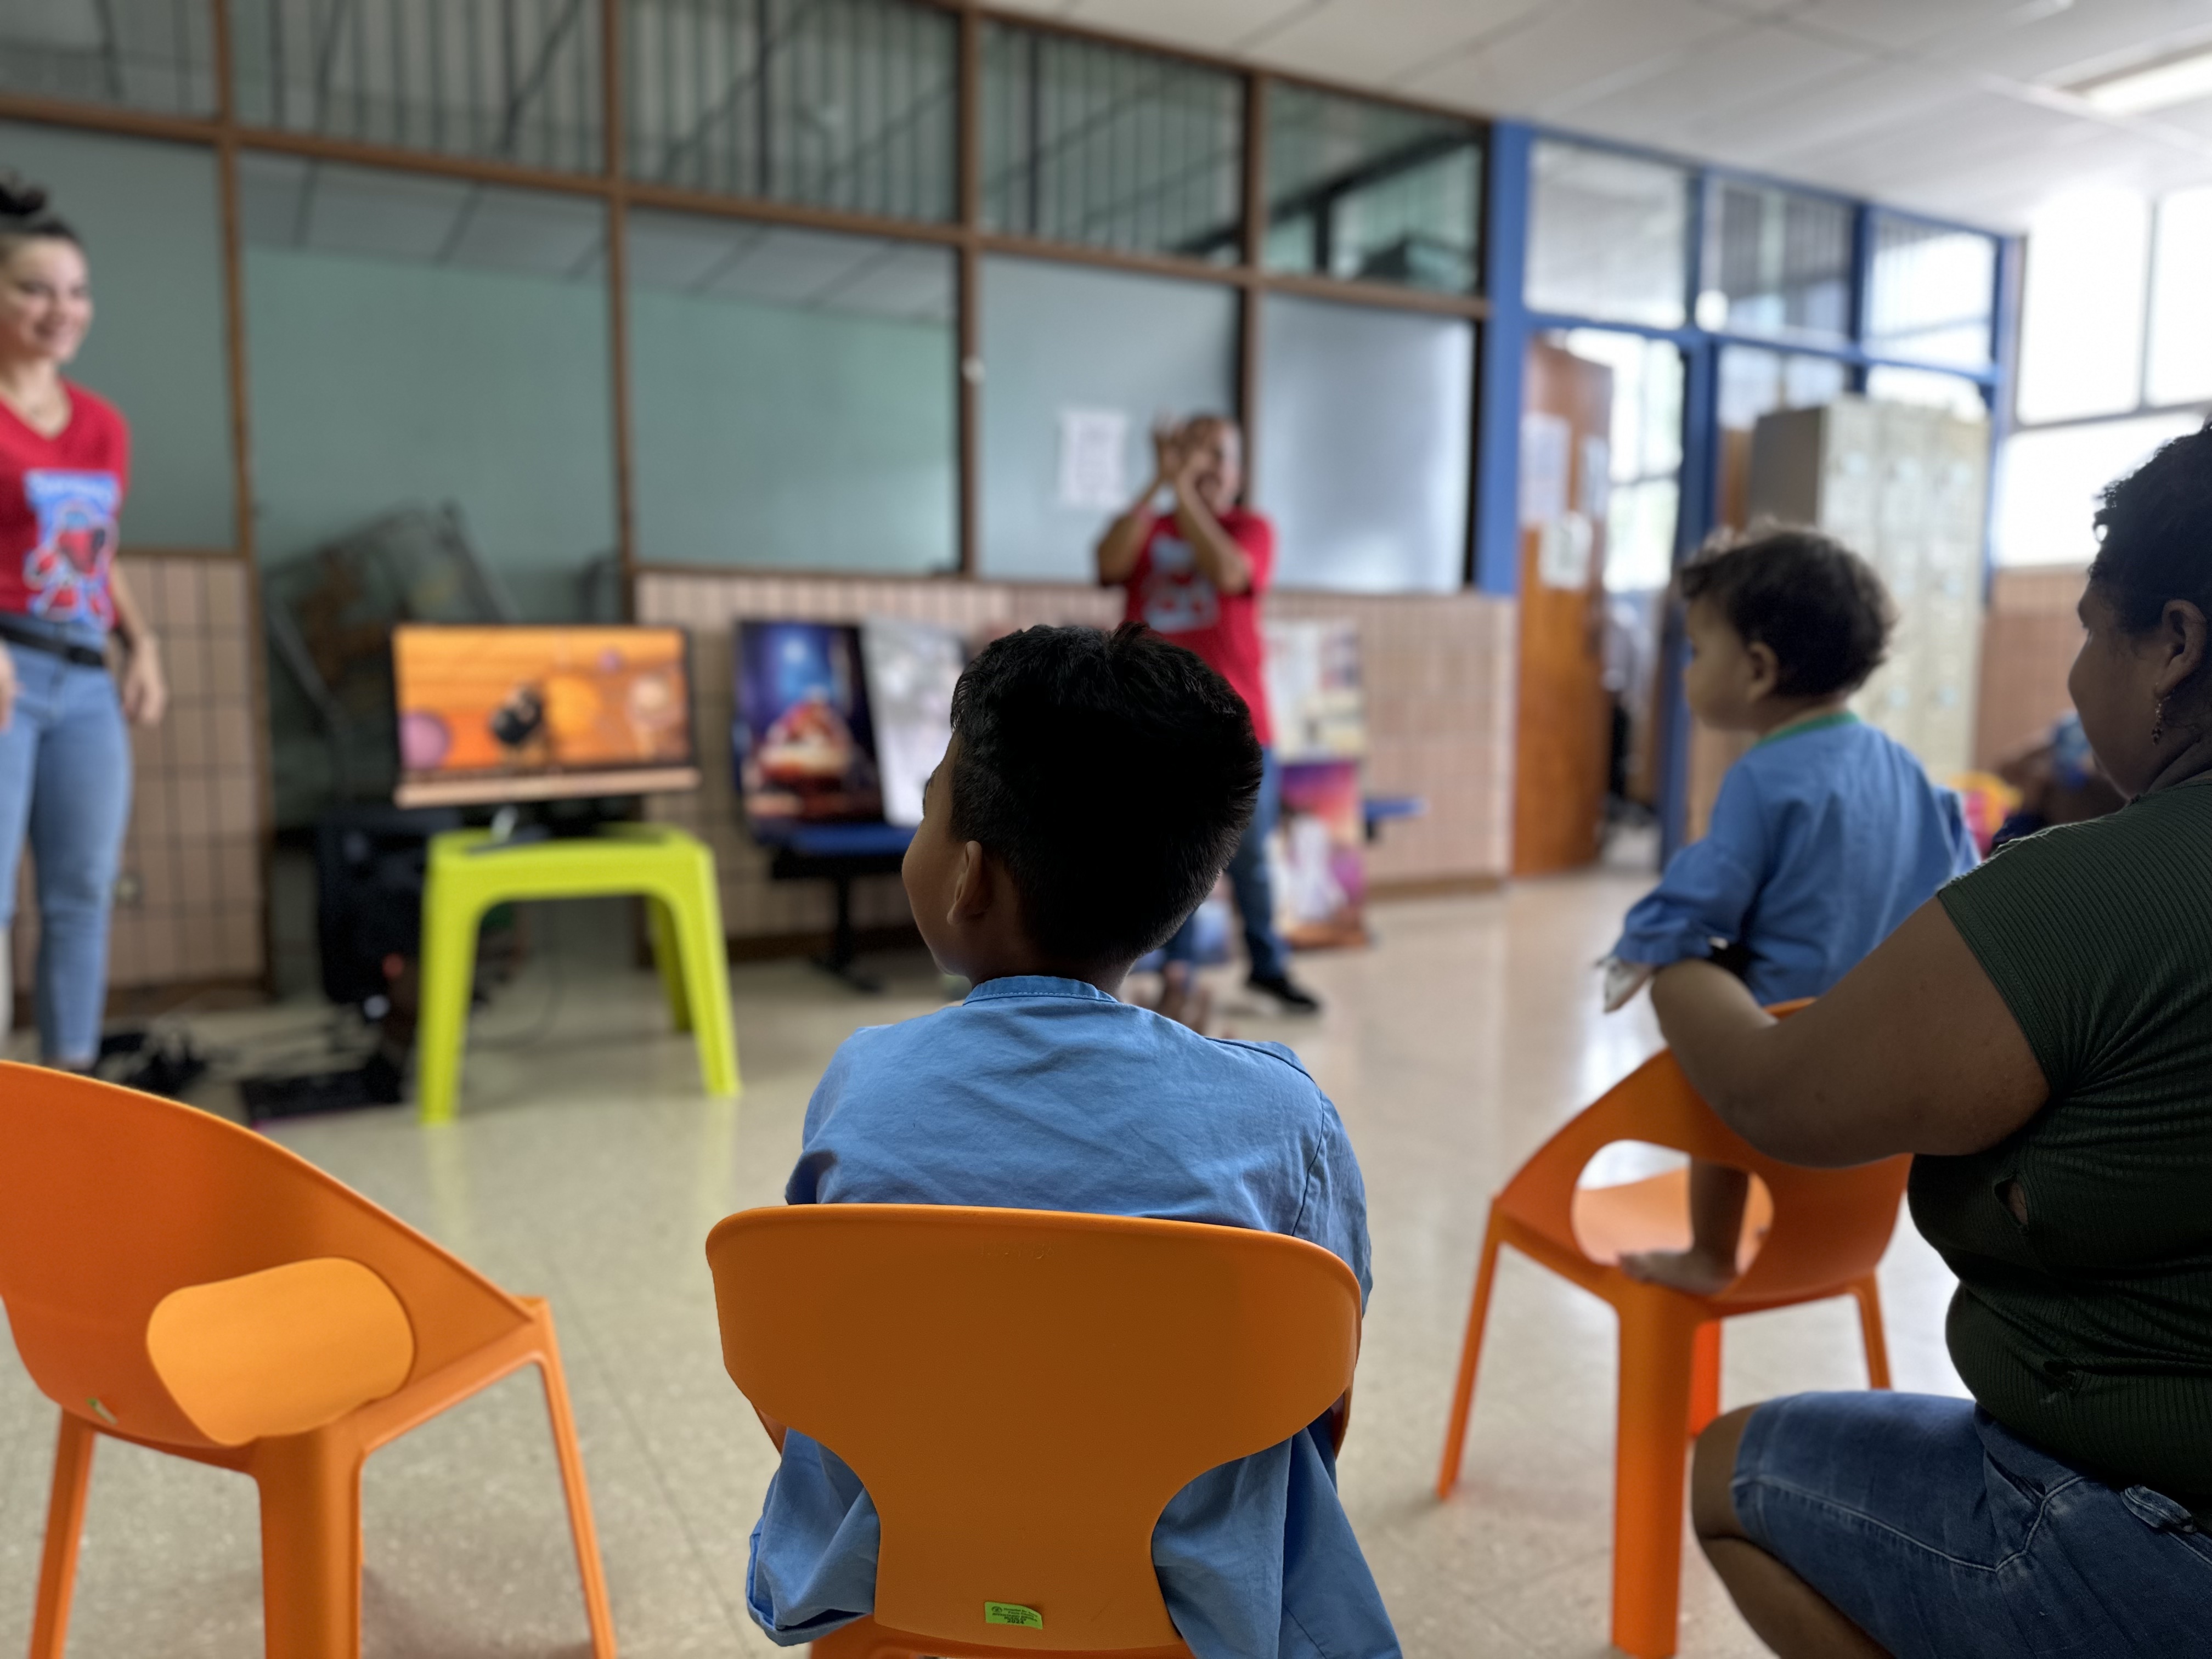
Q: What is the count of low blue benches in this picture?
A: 1